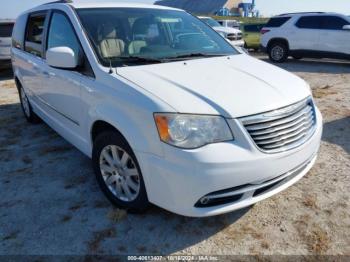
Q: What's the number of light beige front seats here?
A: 2